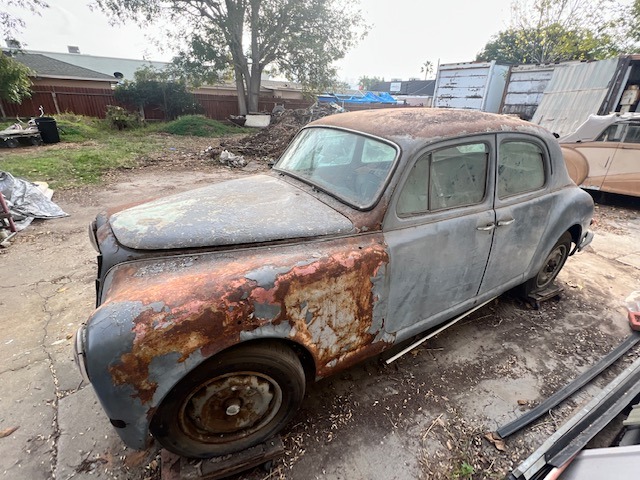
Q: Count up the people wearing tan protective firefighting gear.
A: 0